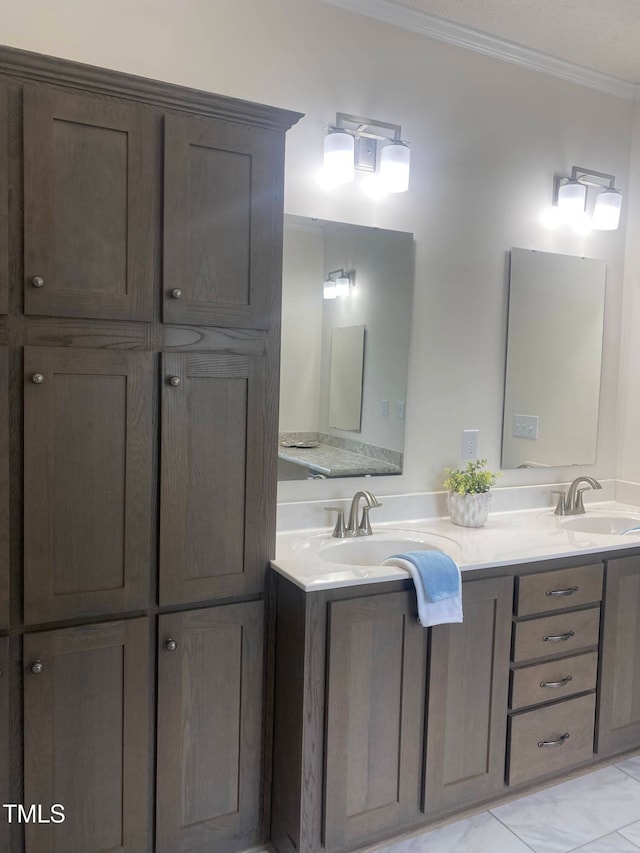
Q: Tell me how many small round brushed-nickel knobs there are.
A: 6